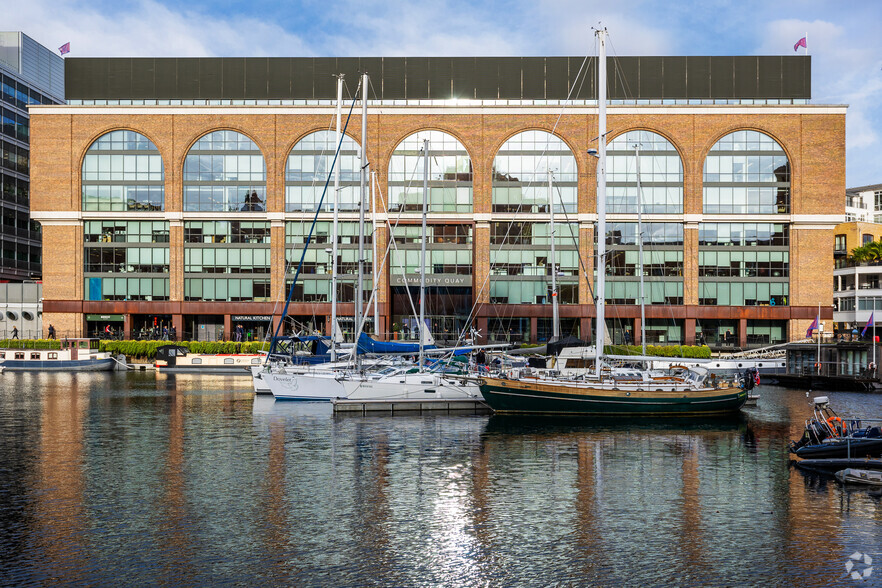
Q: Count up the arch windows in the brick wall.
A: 7